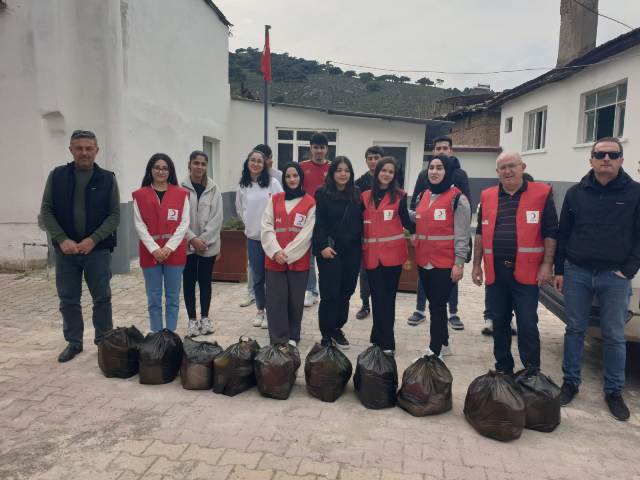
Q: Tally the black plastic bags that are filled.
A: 10